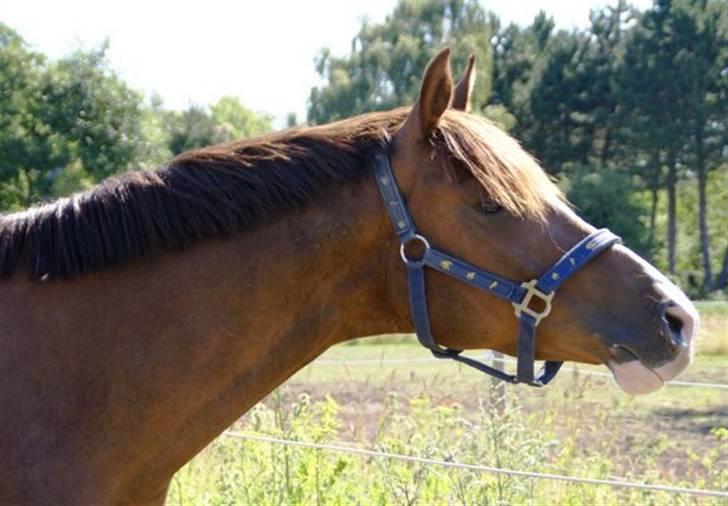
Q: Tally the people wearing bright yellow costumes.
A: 0